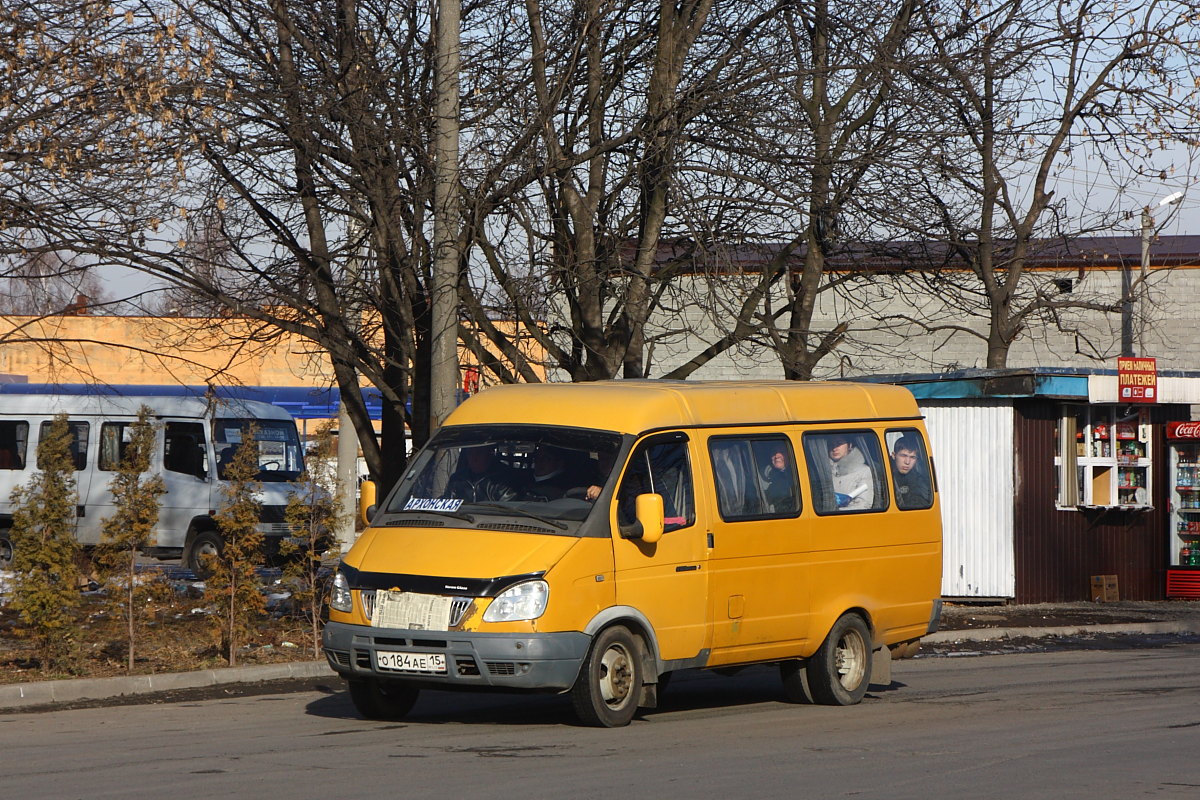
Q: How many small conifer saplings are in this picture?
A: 4